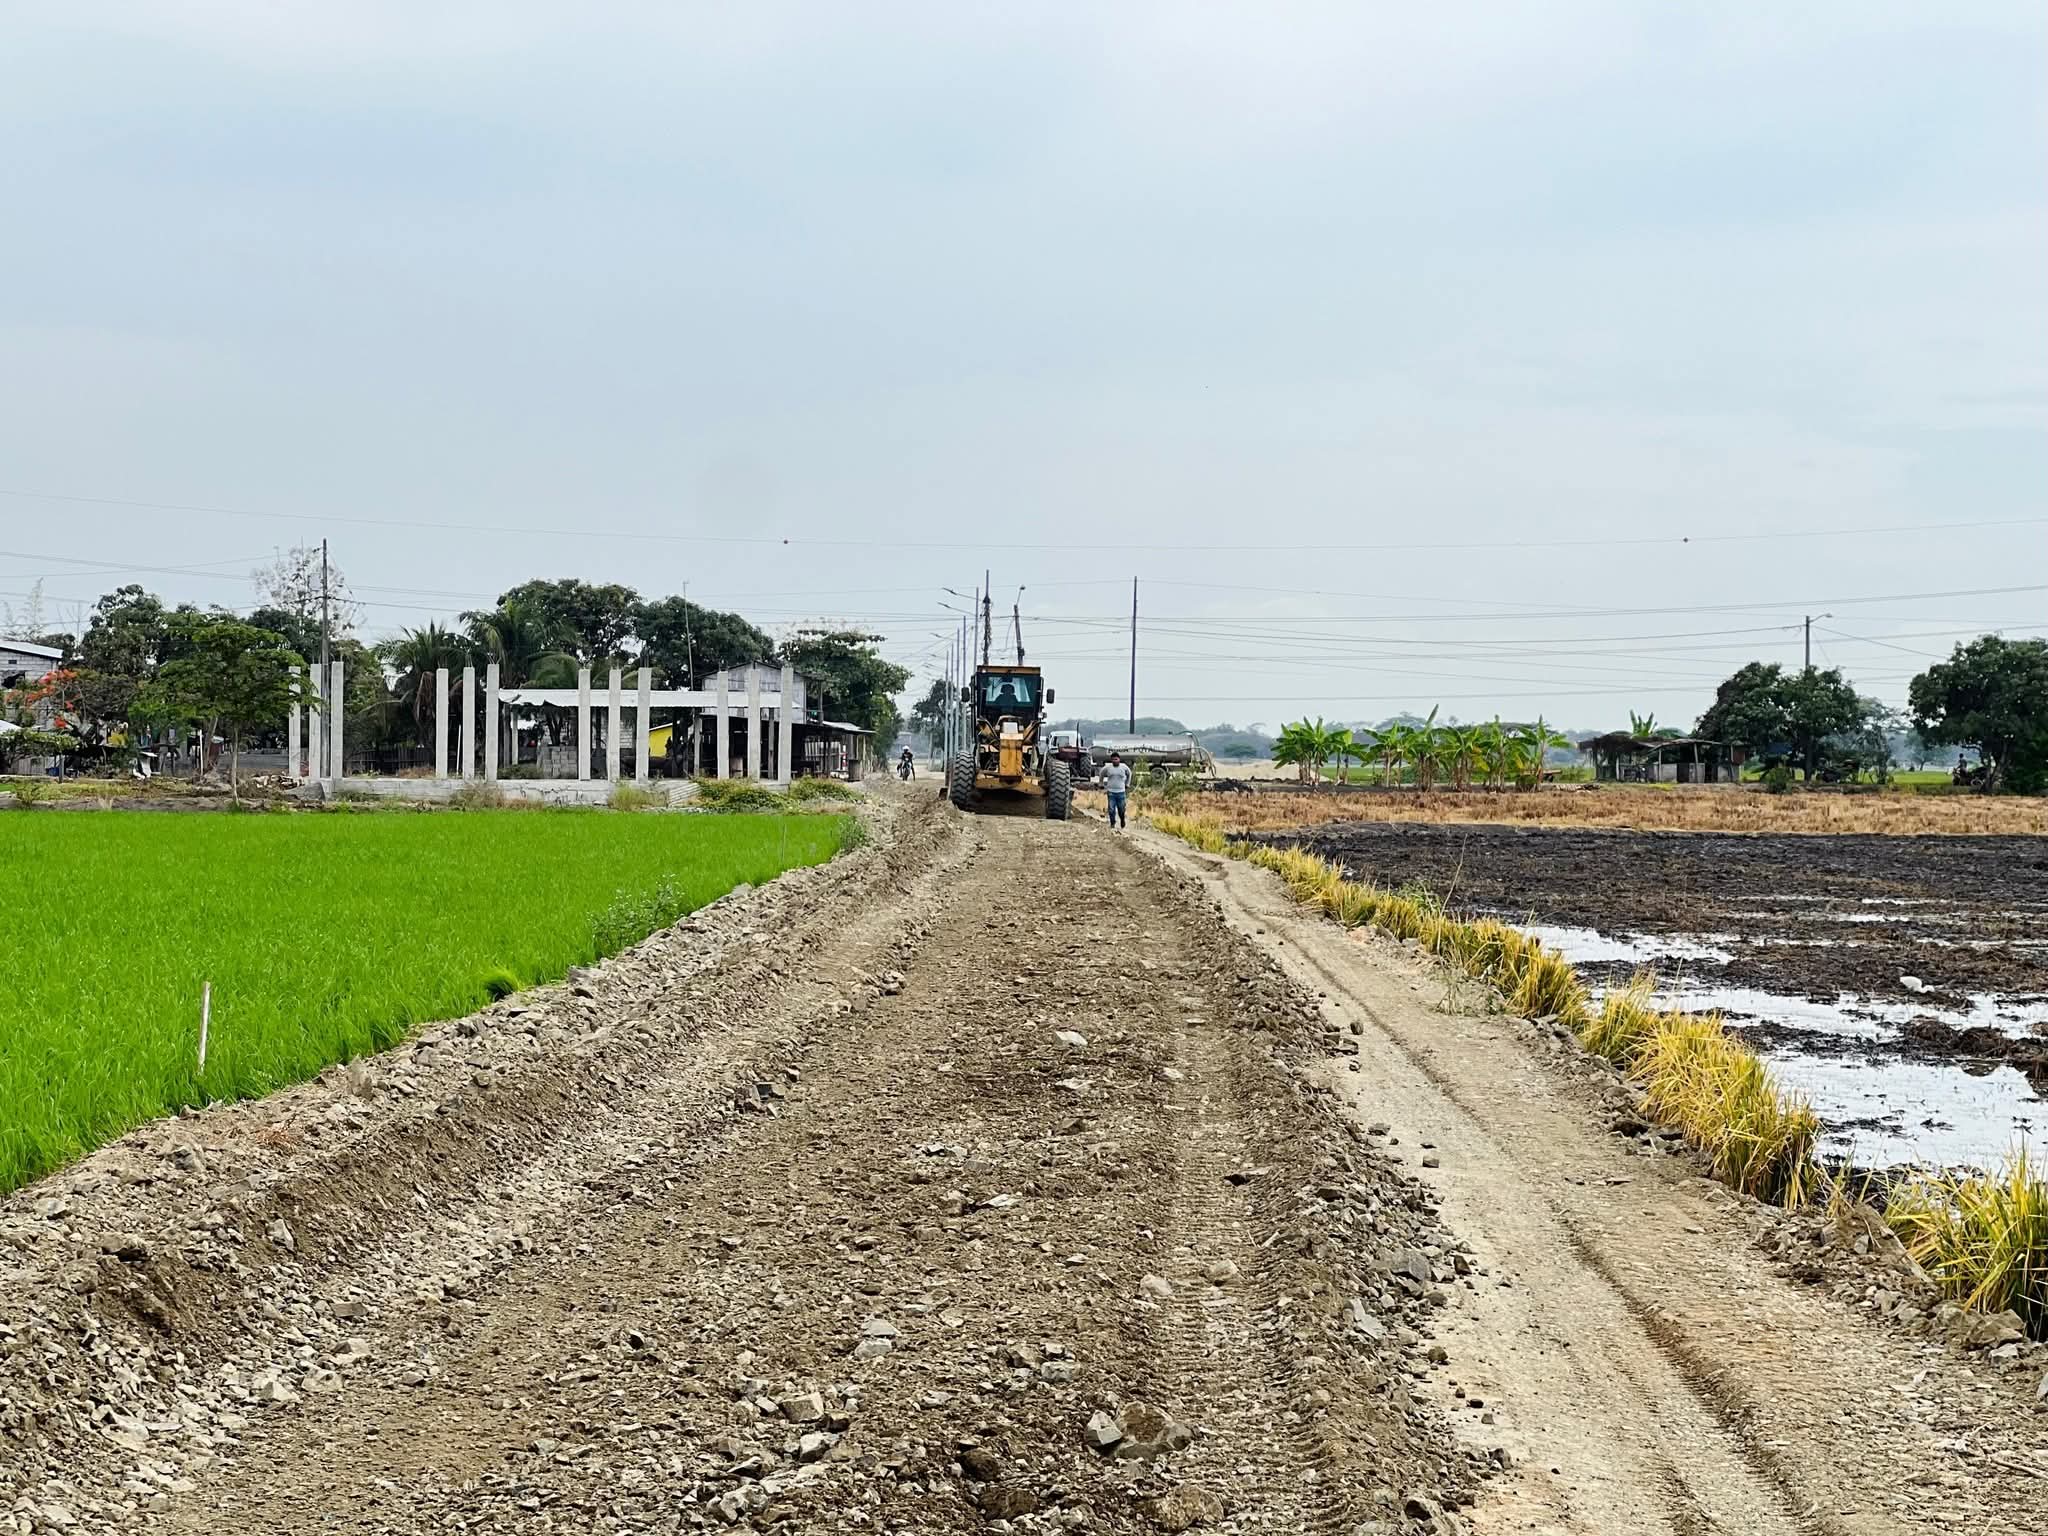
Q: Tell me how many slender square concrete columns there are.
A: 12